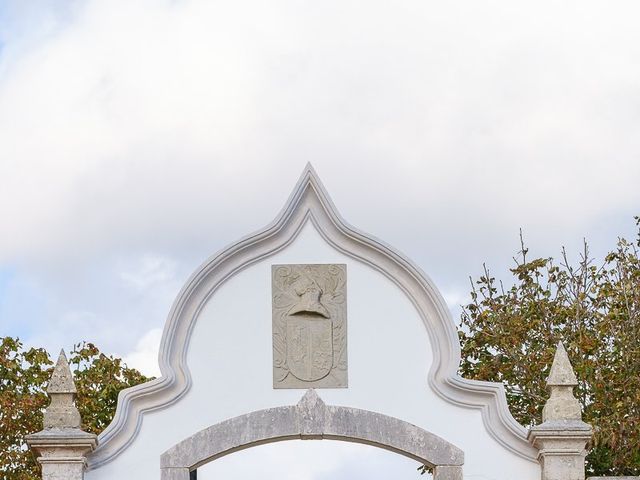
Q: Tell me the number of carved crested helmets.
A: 1